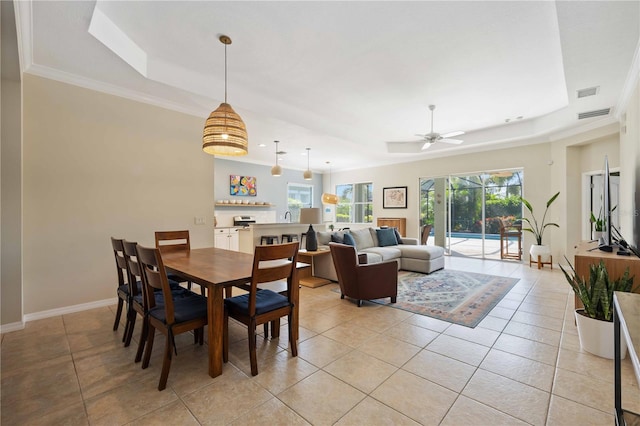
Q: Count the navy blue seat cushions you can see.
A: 5